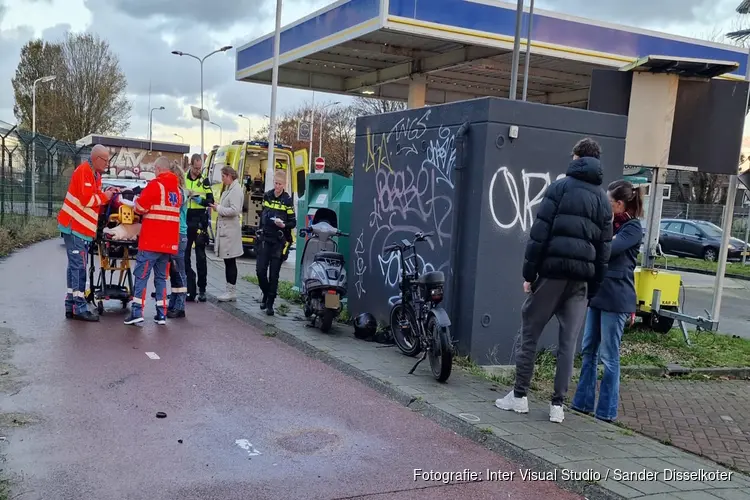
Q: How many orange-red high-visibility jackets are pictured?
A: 2